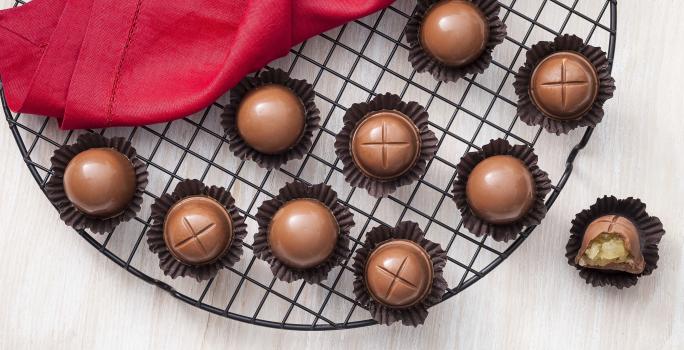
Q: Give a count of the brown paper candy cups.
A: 10